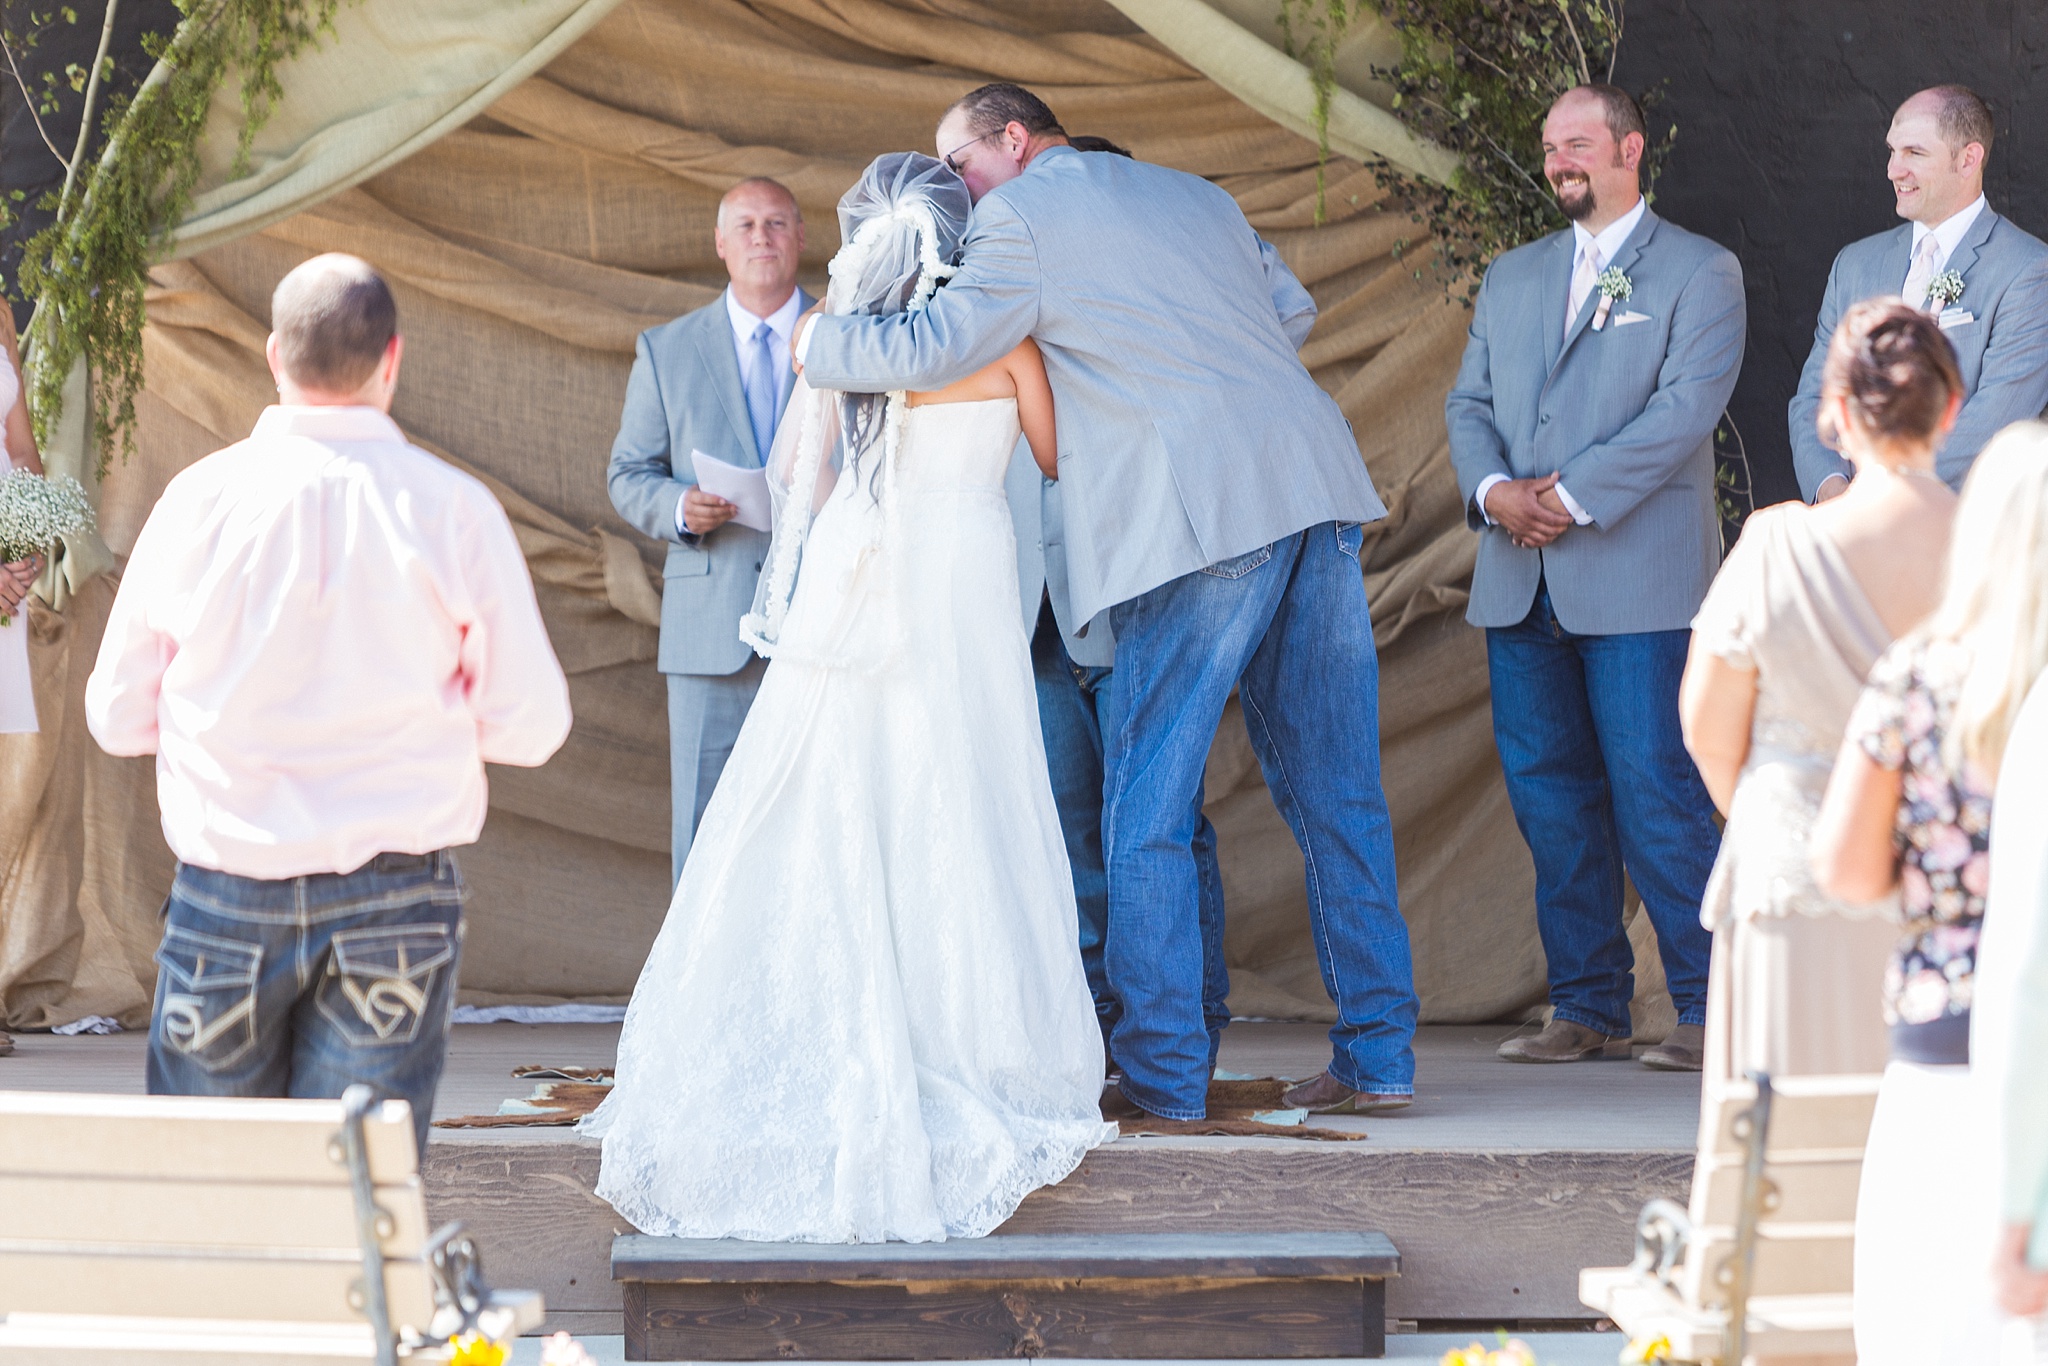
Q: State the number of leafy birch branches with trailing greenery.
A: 2